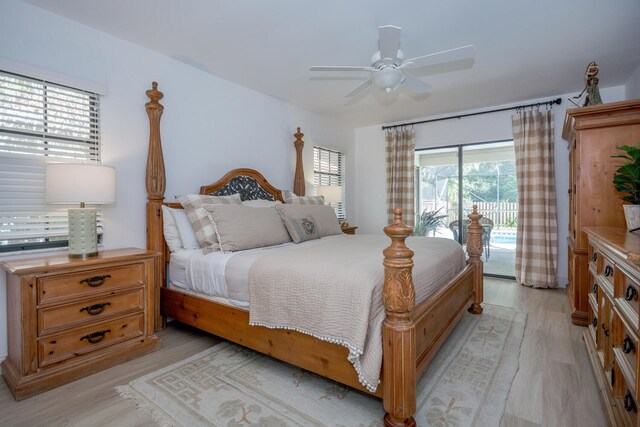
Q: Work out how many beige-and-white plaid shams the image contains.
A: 2